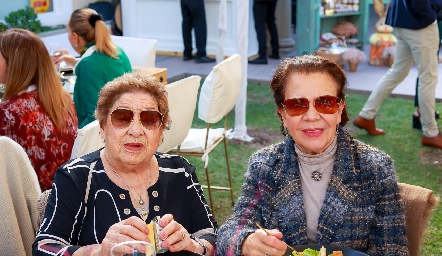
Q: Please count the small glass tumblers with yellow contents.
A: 0